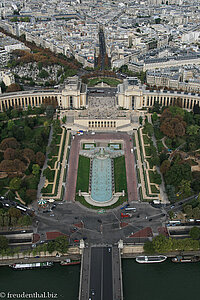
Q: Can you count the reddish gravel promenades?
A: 2